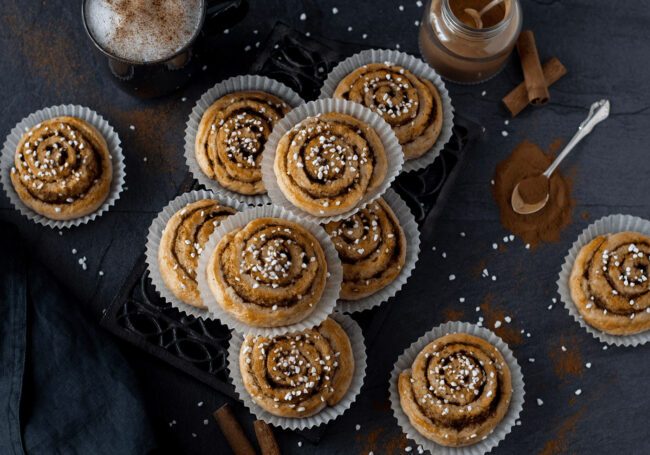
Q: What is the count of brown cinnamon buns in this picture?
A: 10